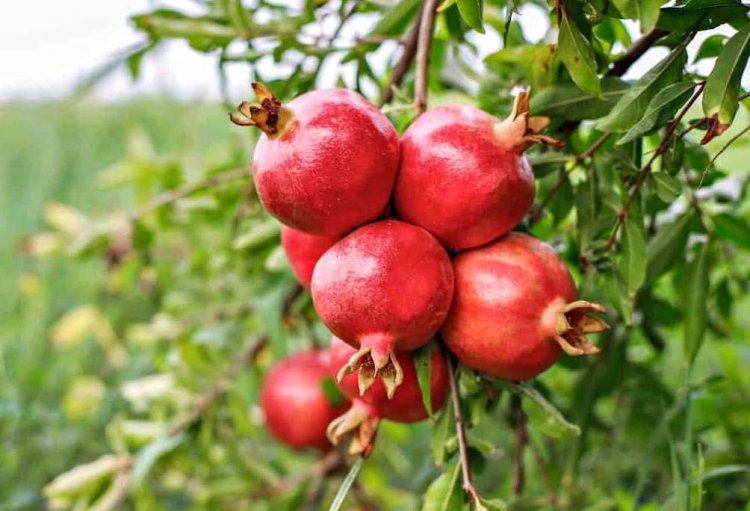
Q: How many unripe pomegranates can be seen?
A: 0